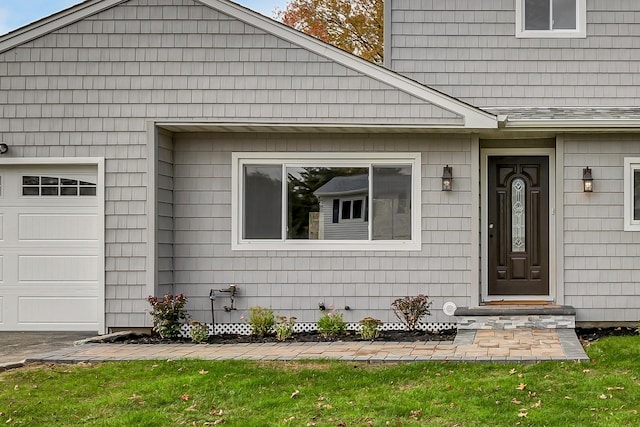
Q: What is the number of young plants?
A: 7